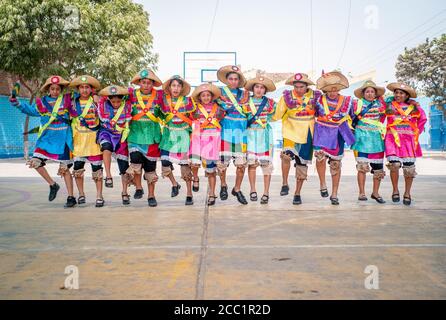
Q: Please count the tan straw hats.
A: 12